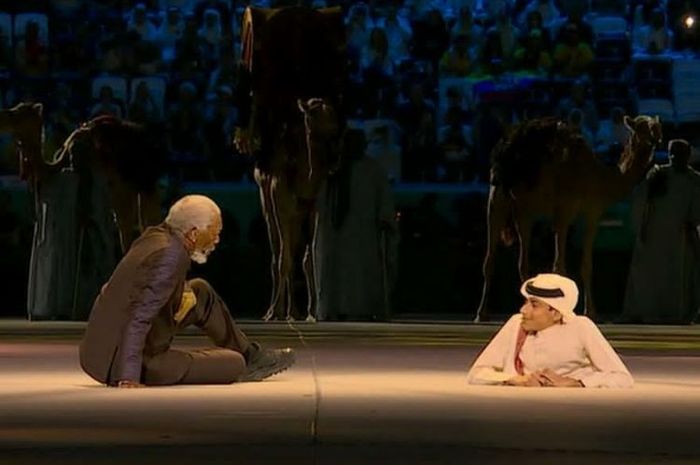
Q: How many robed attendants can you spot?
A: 3